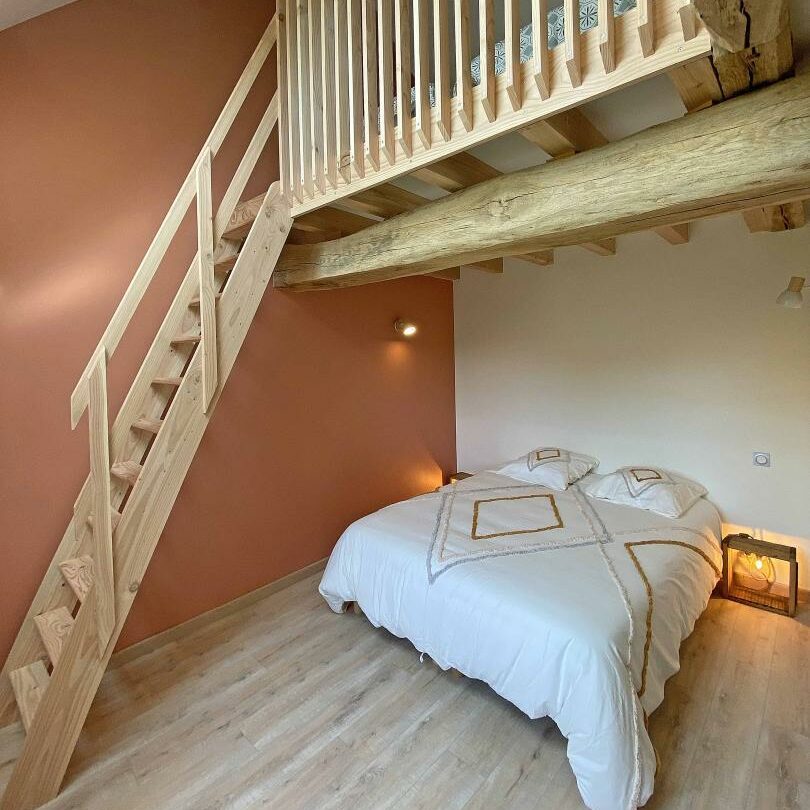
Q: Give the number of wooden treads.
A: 11